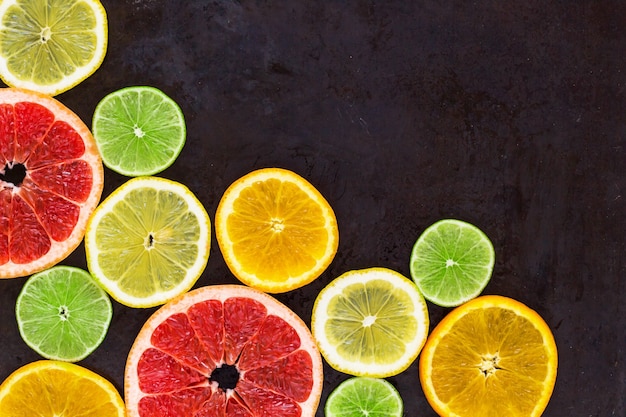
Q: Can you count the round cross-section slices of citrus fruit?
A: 12